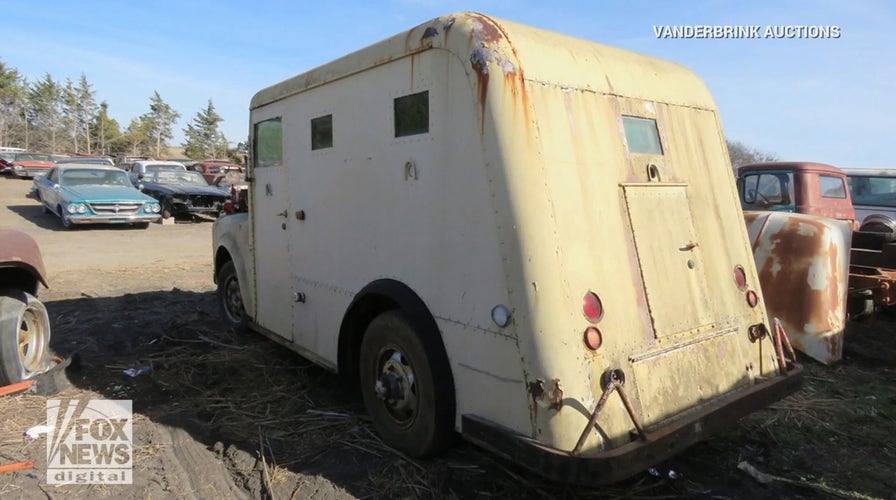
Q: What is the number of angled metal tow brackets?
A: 2